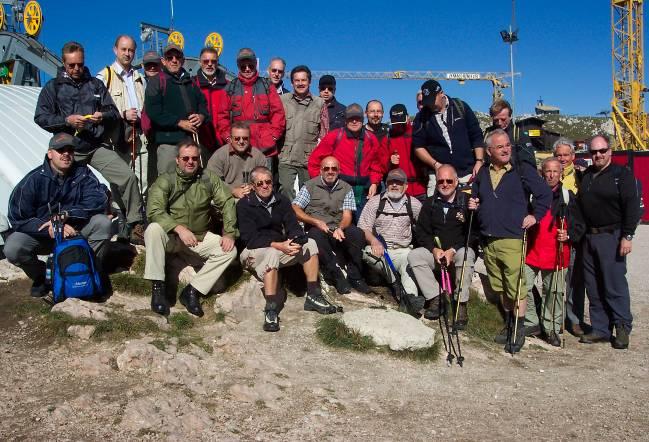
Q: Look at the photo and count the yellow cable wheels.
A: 4